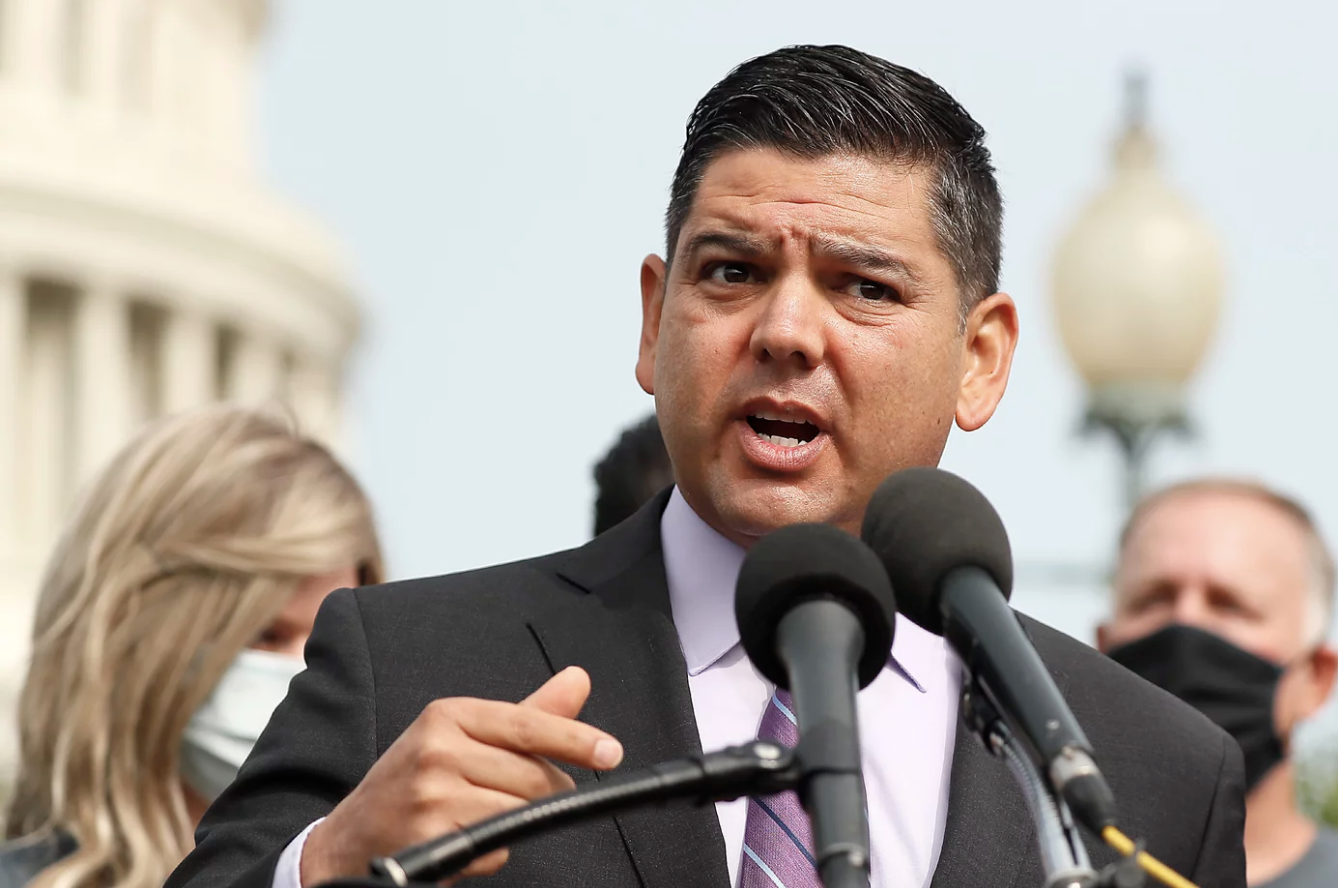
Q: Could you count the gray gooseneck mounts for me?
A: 1